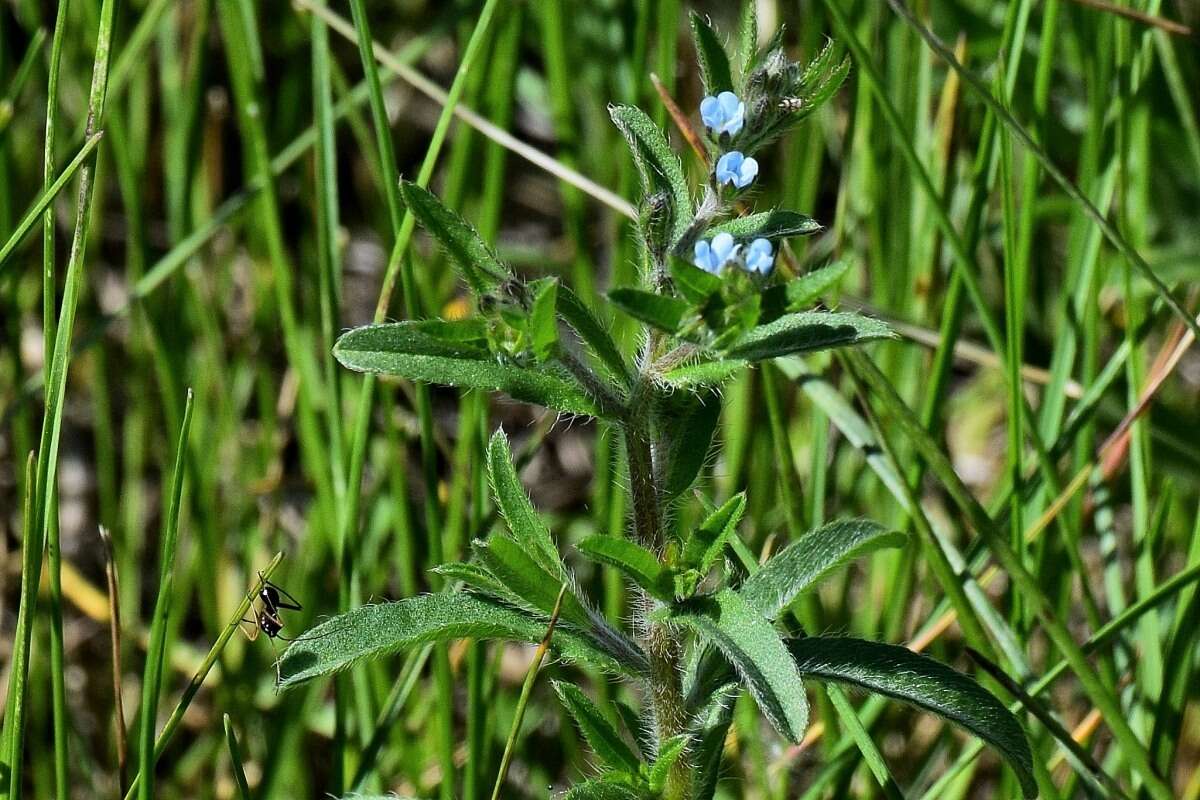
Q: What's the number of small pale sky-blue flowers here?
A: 4